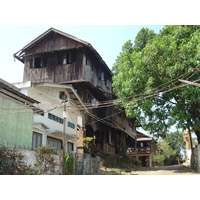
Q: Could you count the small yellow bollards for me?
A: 0